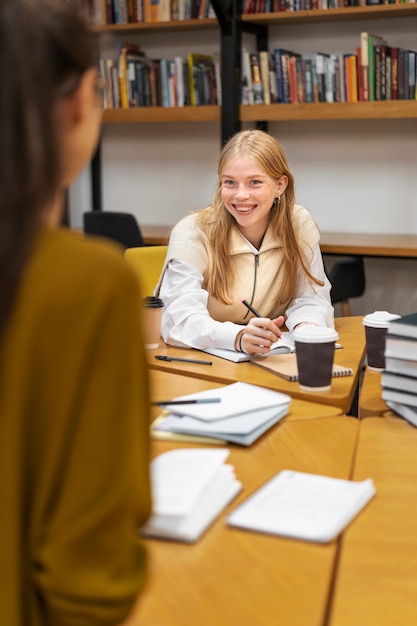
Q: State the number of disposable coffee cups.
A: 3